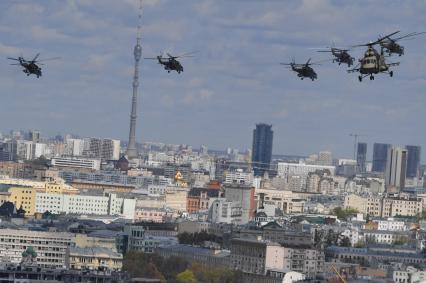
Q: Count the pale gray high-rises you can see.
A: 1